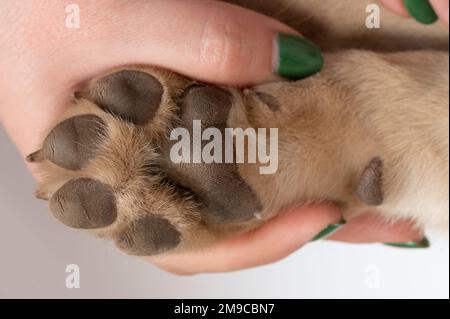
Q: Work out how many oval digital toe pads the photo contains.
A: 4